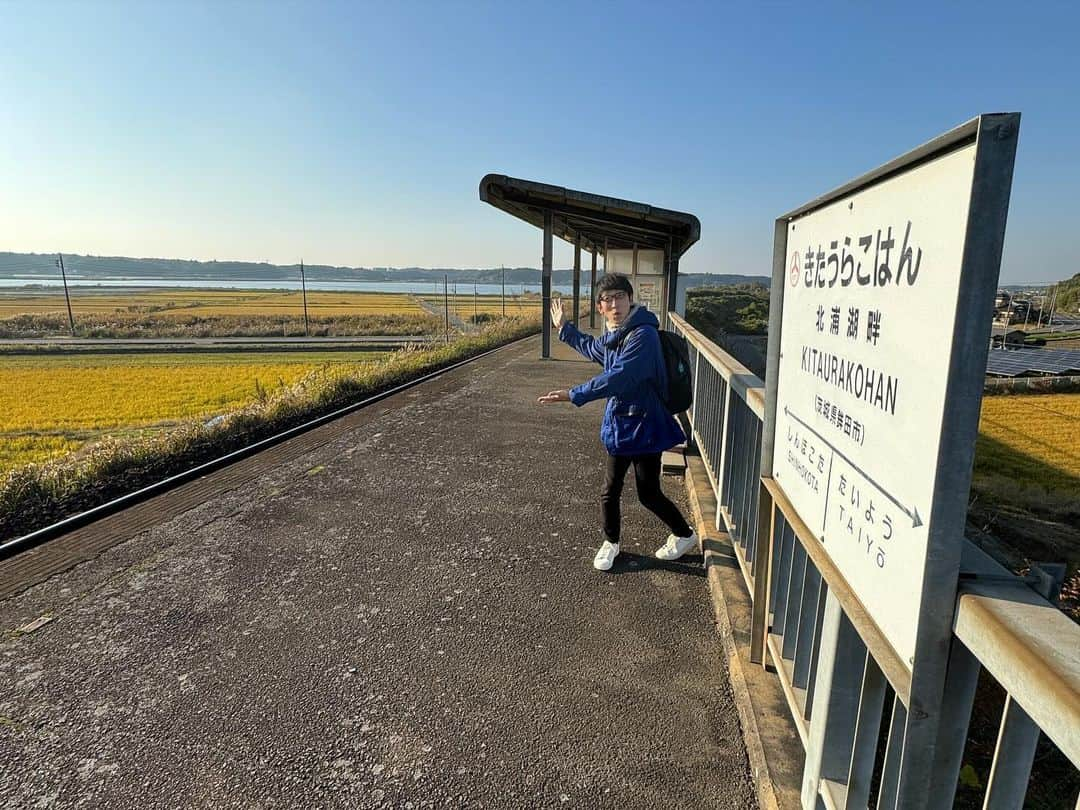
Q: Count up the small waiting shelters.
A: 1